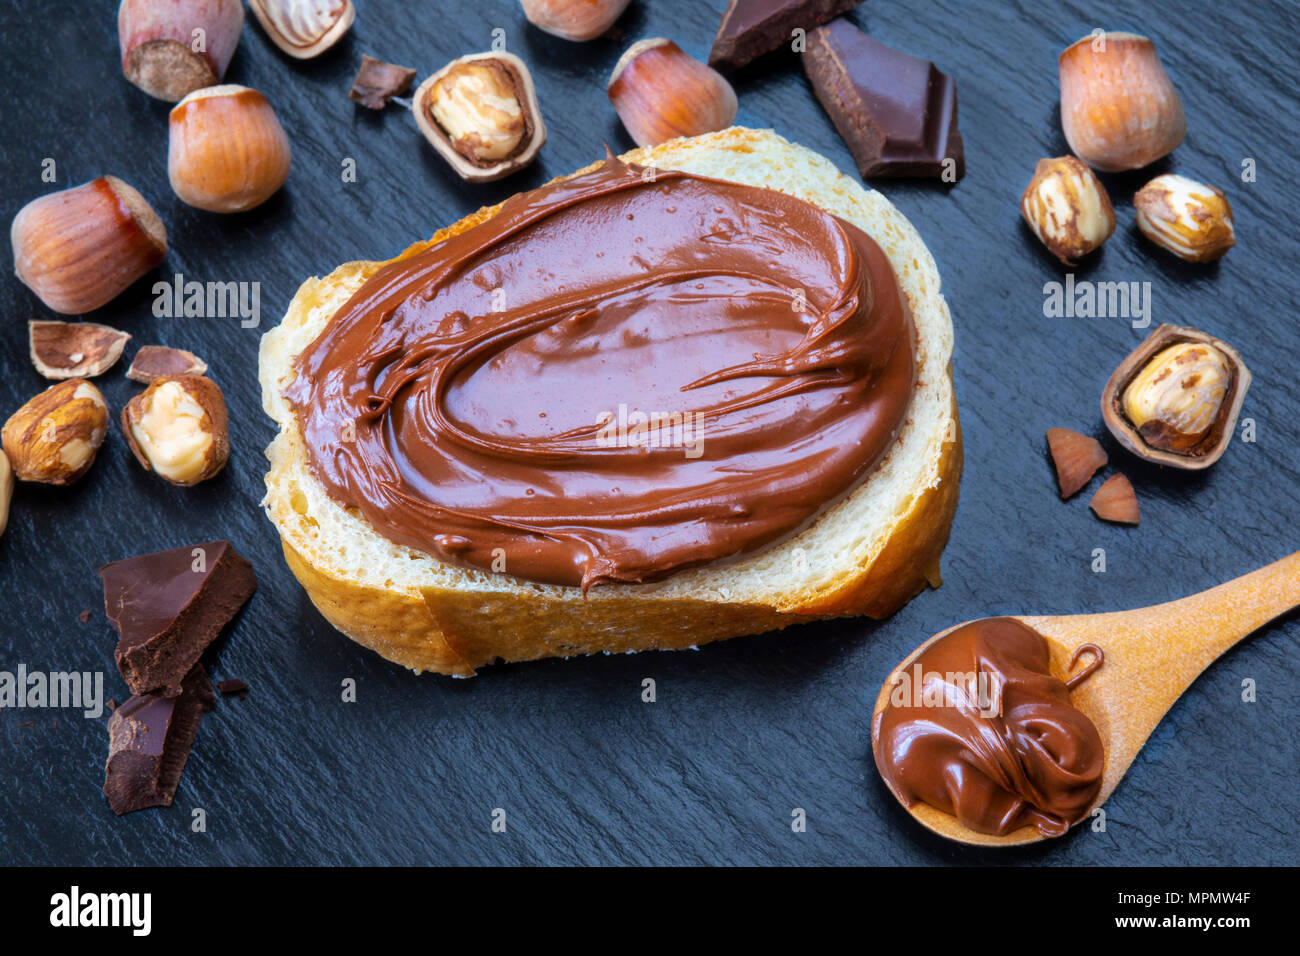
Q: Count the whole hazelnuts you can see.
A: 6